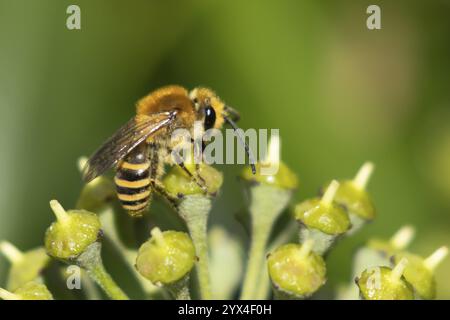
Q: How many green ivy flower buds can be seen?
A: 13